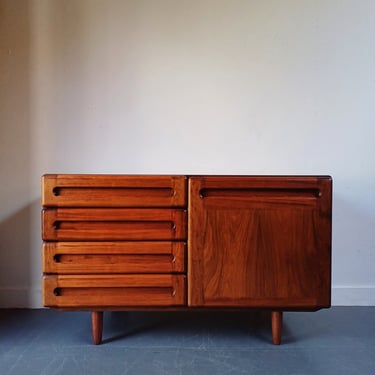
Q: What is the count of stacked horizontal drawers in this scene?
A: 4